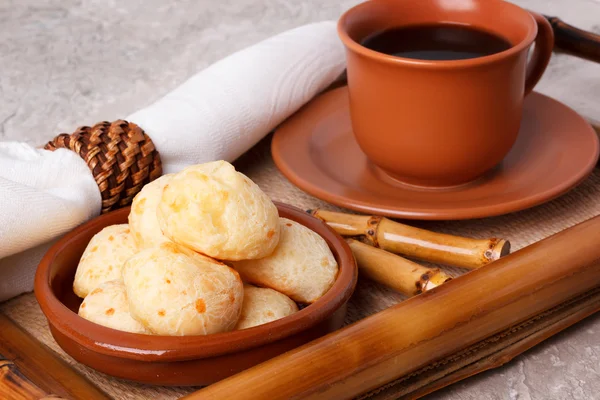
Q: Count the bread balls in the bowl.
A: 7